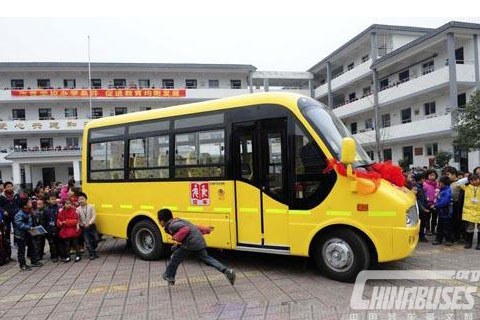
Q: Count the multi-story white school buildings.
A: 2